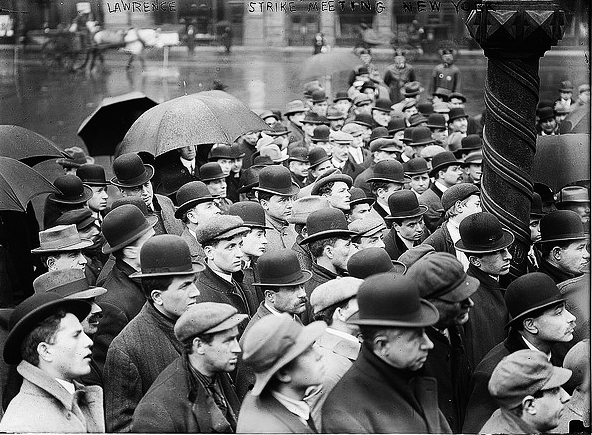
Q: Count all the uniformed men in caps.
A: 3